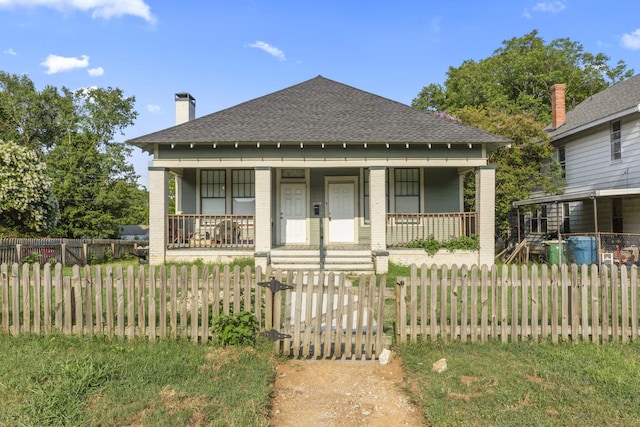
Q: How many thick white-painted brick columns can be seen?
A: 4